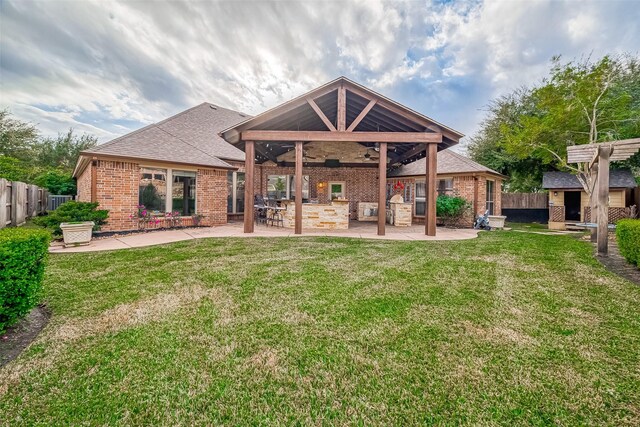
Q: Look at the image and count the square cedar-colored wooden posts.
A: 4